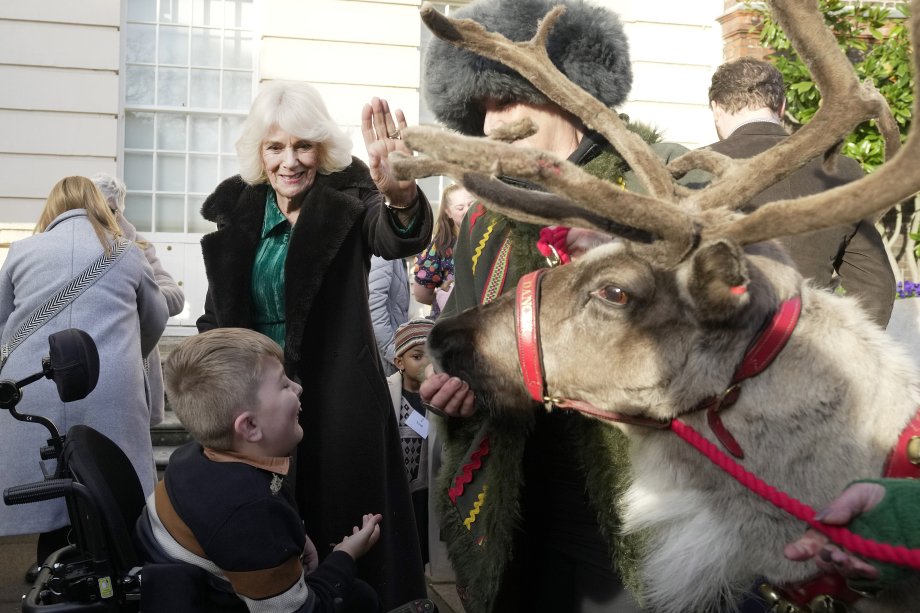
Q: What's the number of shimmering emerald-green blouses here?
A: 1